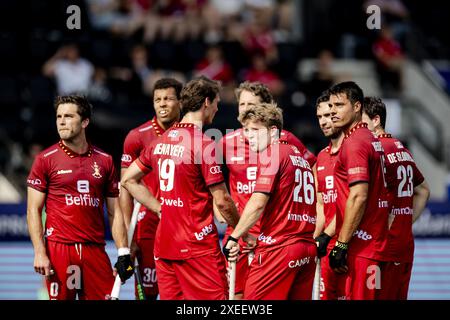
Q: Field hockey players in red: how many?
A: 8